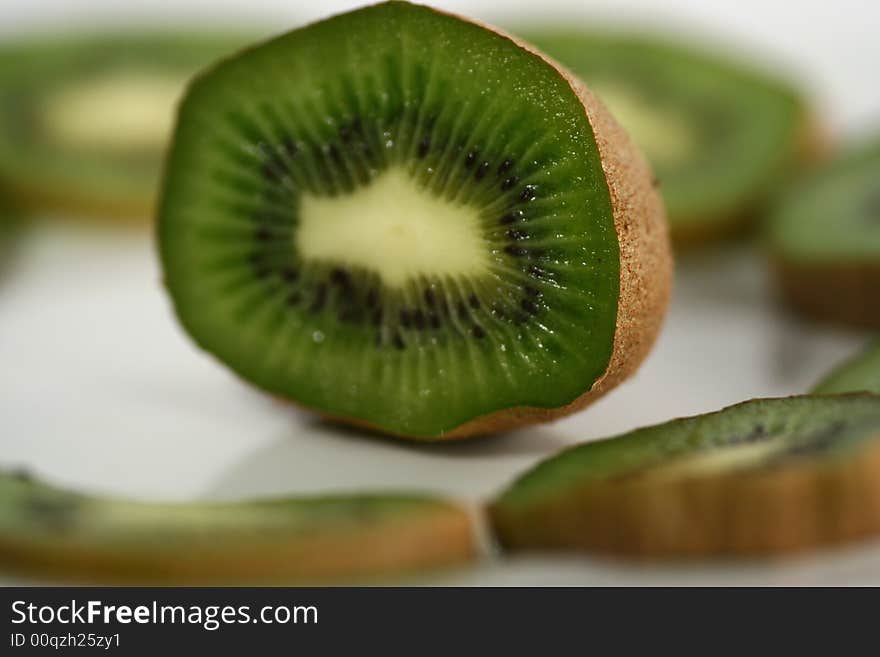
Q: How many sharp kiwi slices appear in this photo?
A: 1